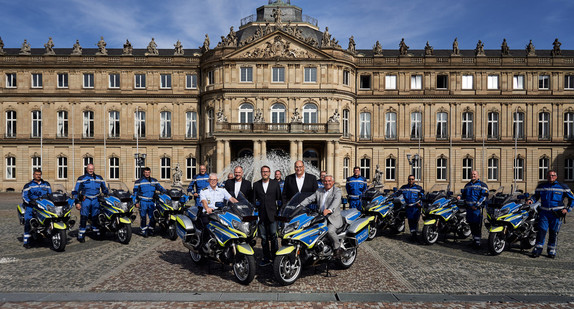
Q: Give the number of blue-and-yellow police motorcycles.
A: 8